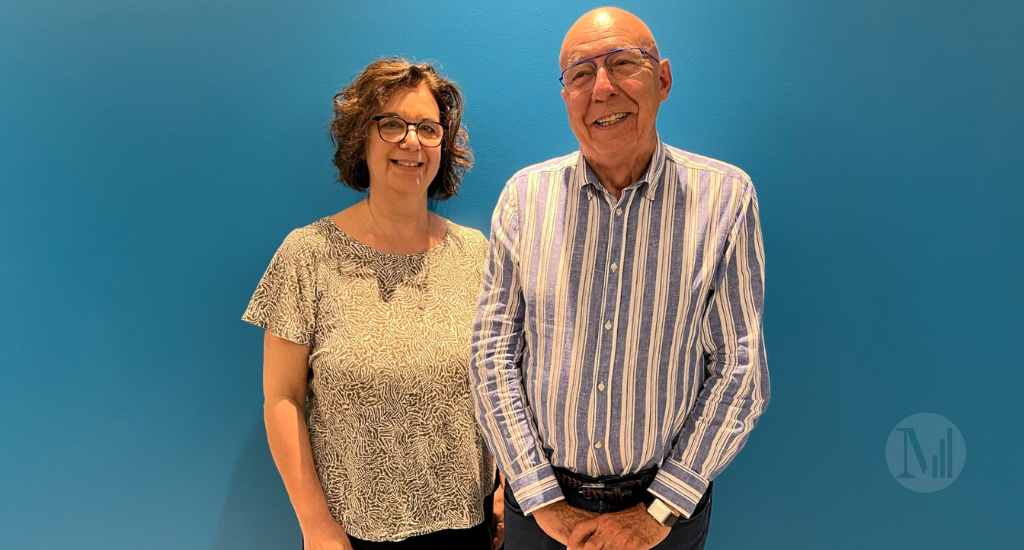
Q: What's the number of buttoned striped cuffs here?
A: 2